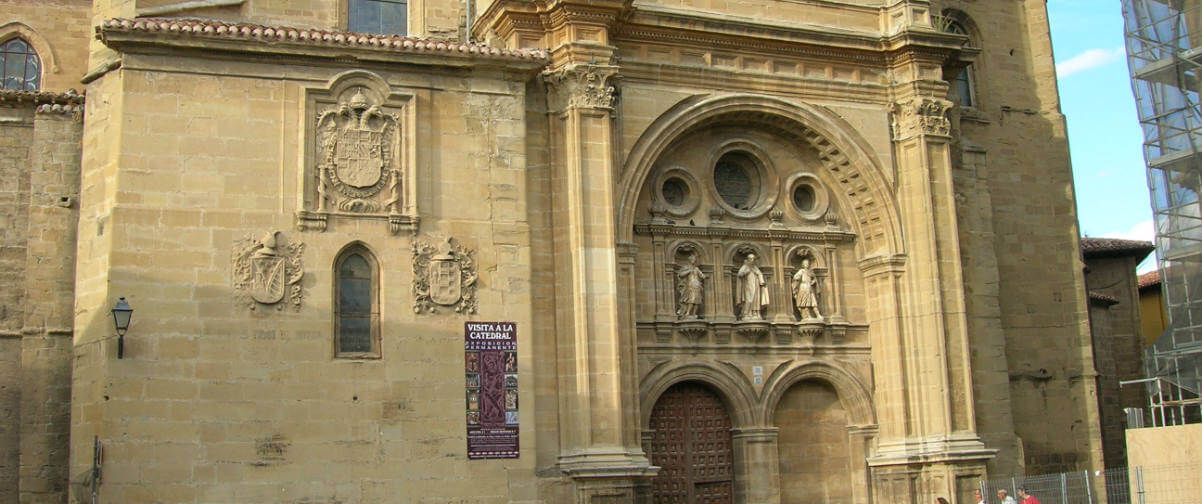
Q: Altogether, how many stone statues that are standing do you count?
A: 3